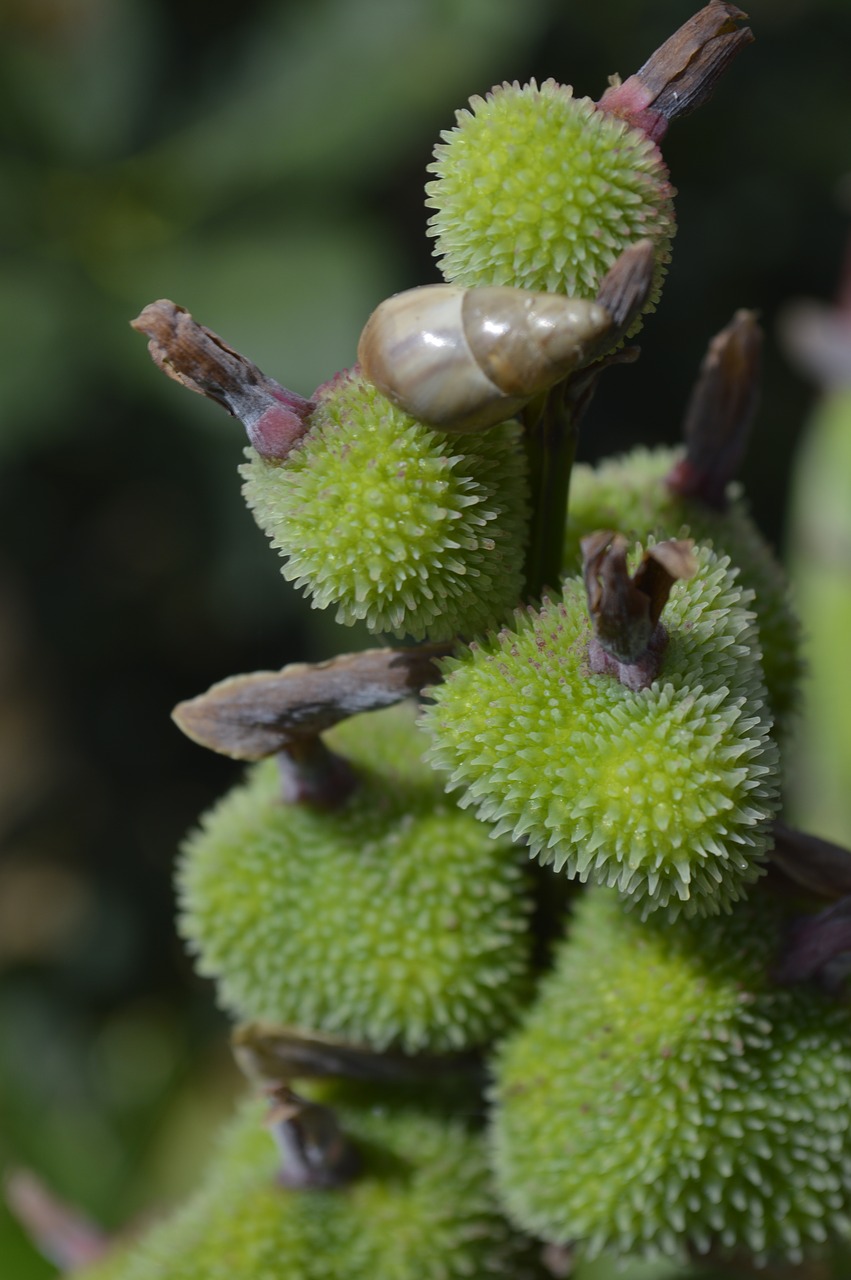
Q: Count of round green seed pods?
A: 7